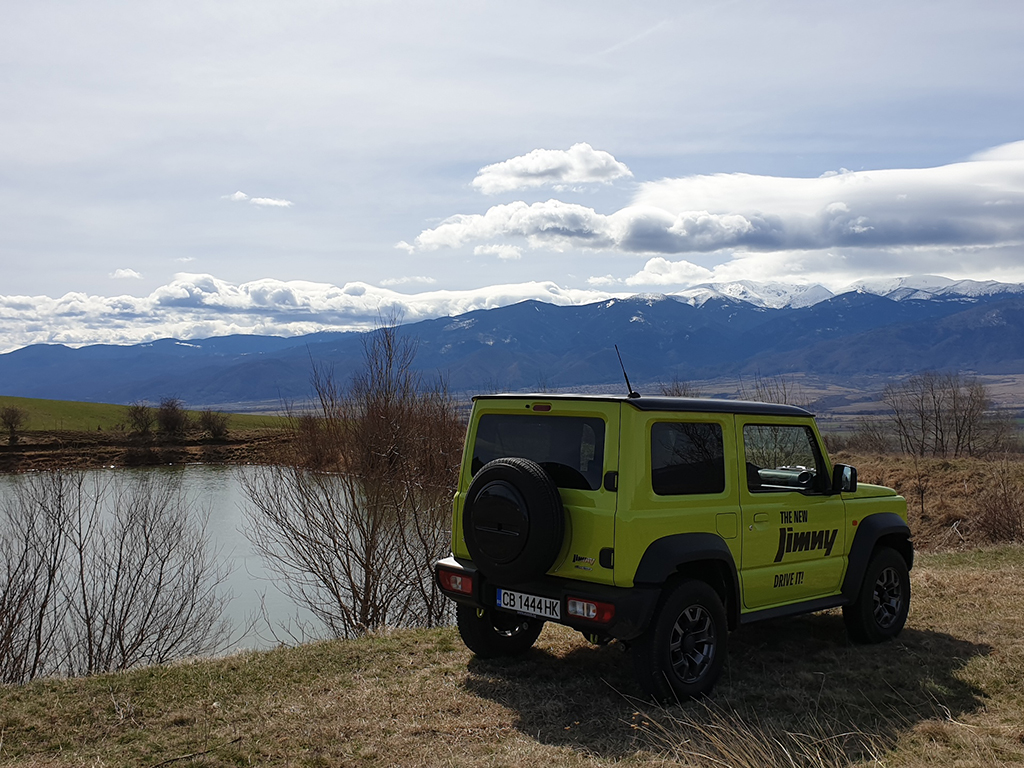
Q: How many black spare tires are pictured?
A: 1